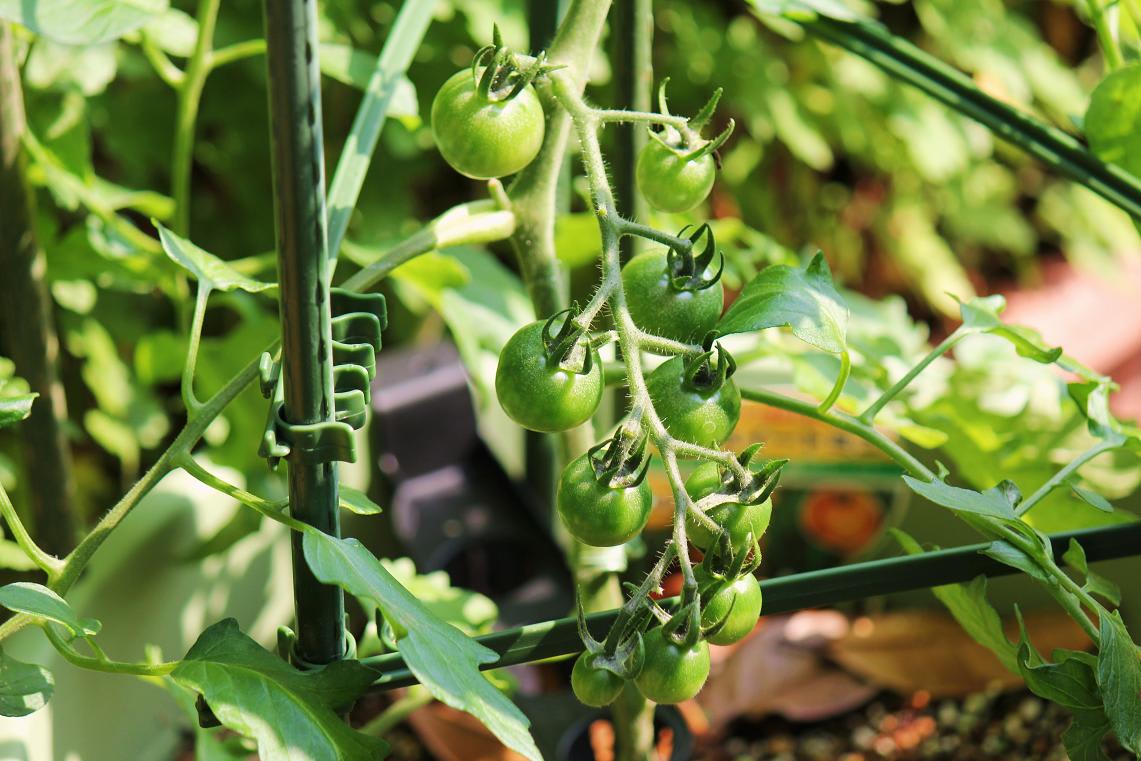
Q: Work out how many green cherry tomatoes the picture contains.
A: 10